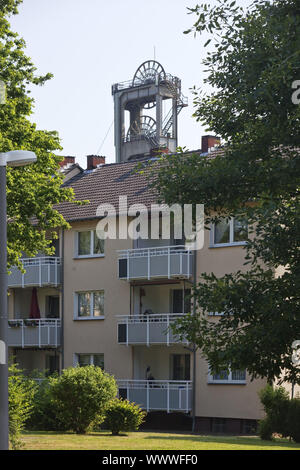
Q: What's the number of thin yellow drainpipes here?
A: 0